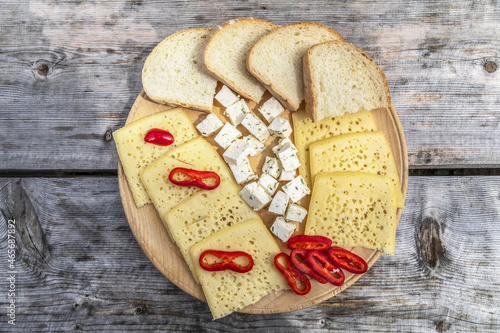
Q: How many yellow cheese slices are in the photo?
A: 7